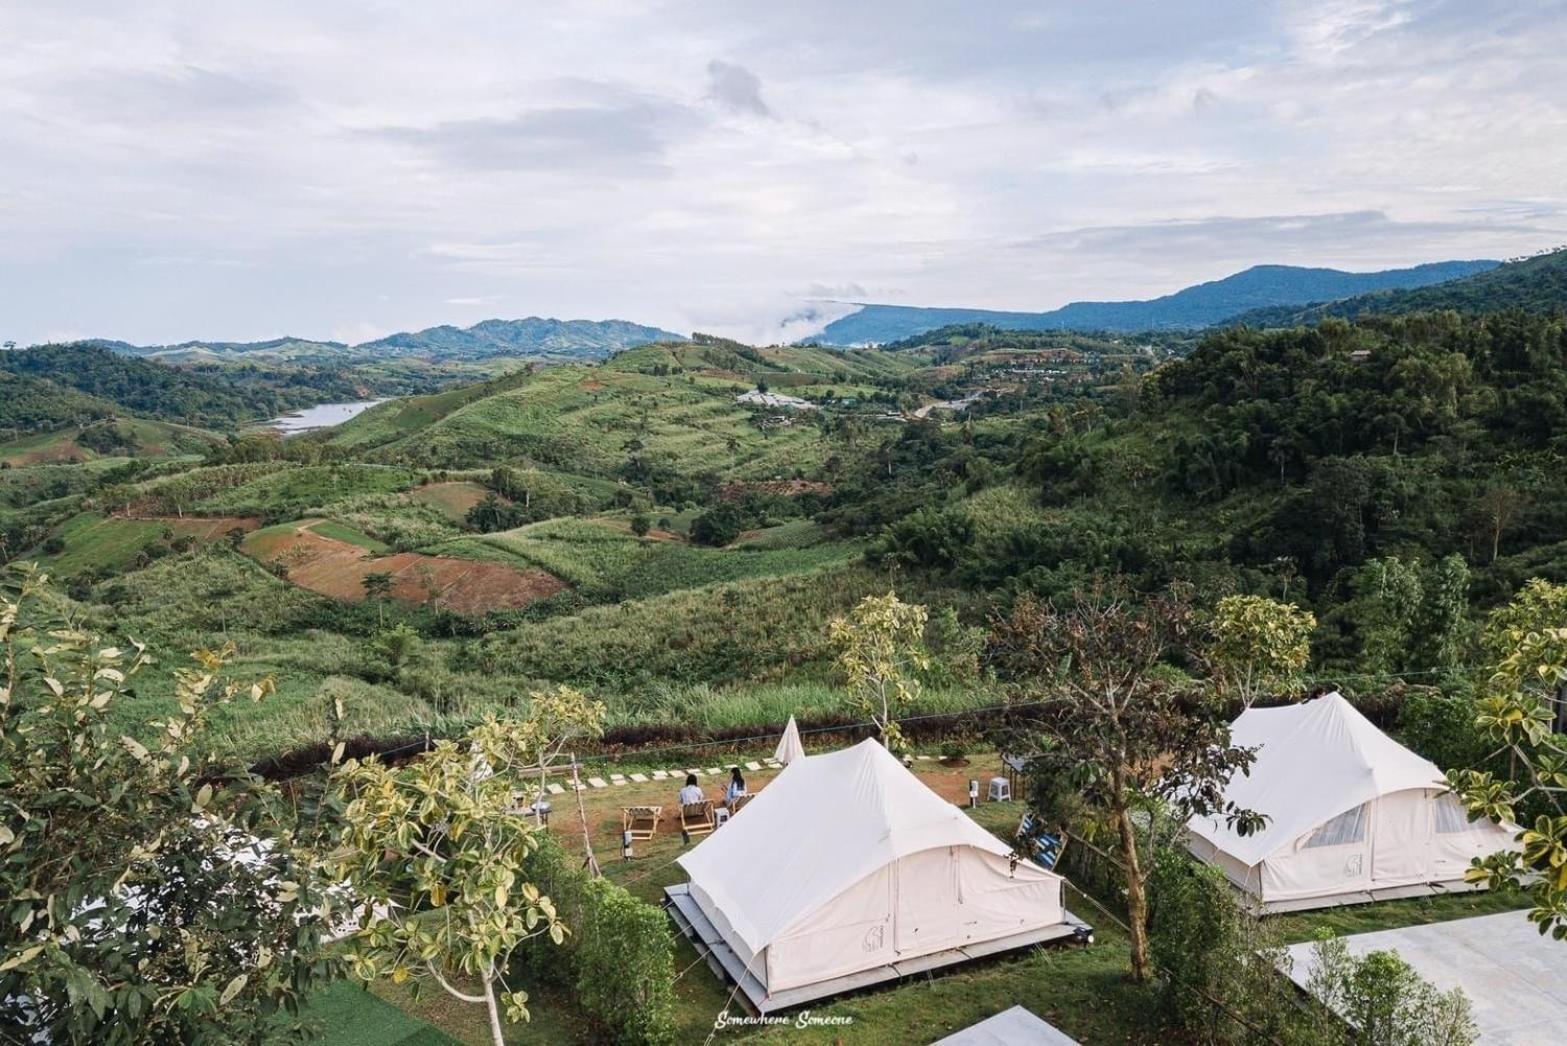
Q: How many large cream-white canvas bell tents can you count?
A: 2